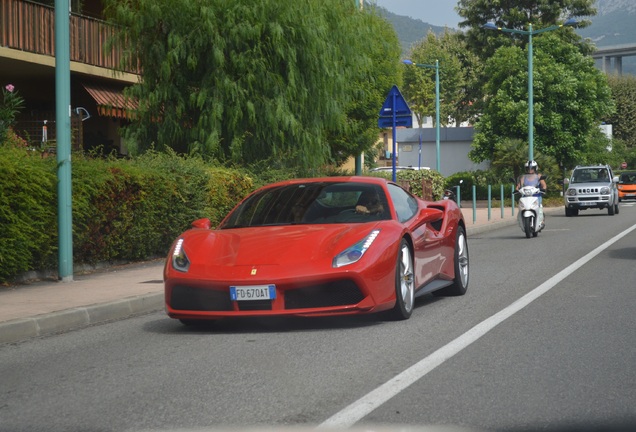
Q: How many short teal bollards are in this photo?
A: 5